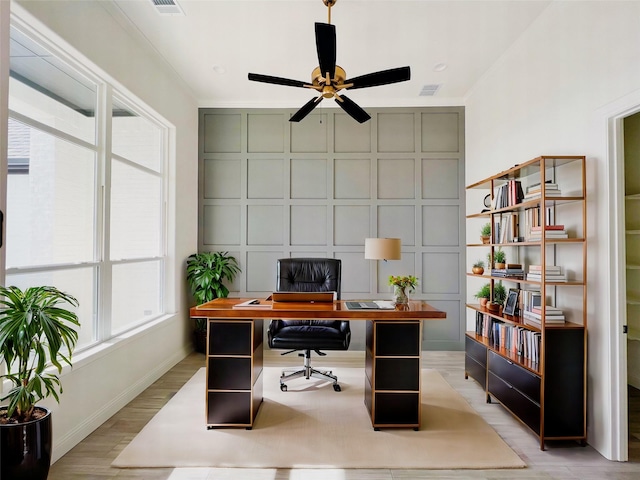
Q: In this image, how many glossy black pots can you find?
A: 1